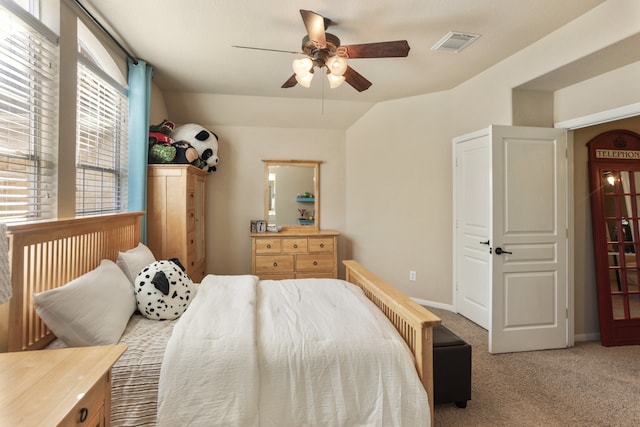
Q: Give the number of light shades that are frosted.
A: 4